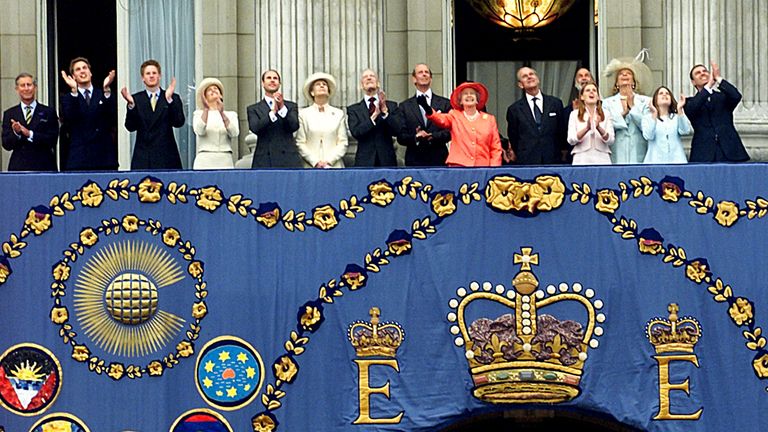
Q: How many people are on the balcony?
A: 15